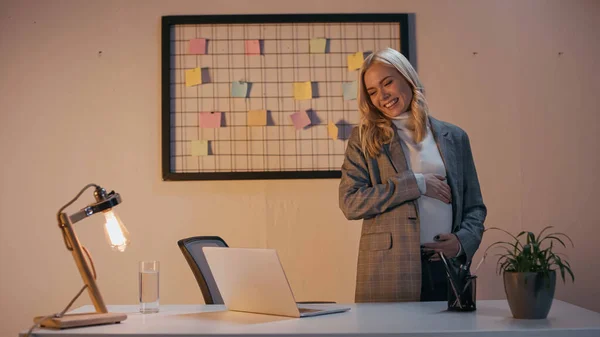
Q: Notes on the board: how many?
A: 13